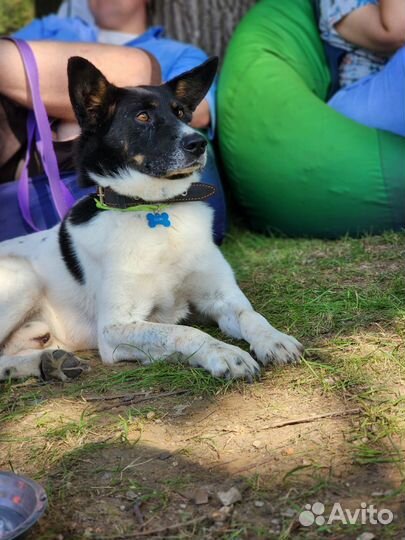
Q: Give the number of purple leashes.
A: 1